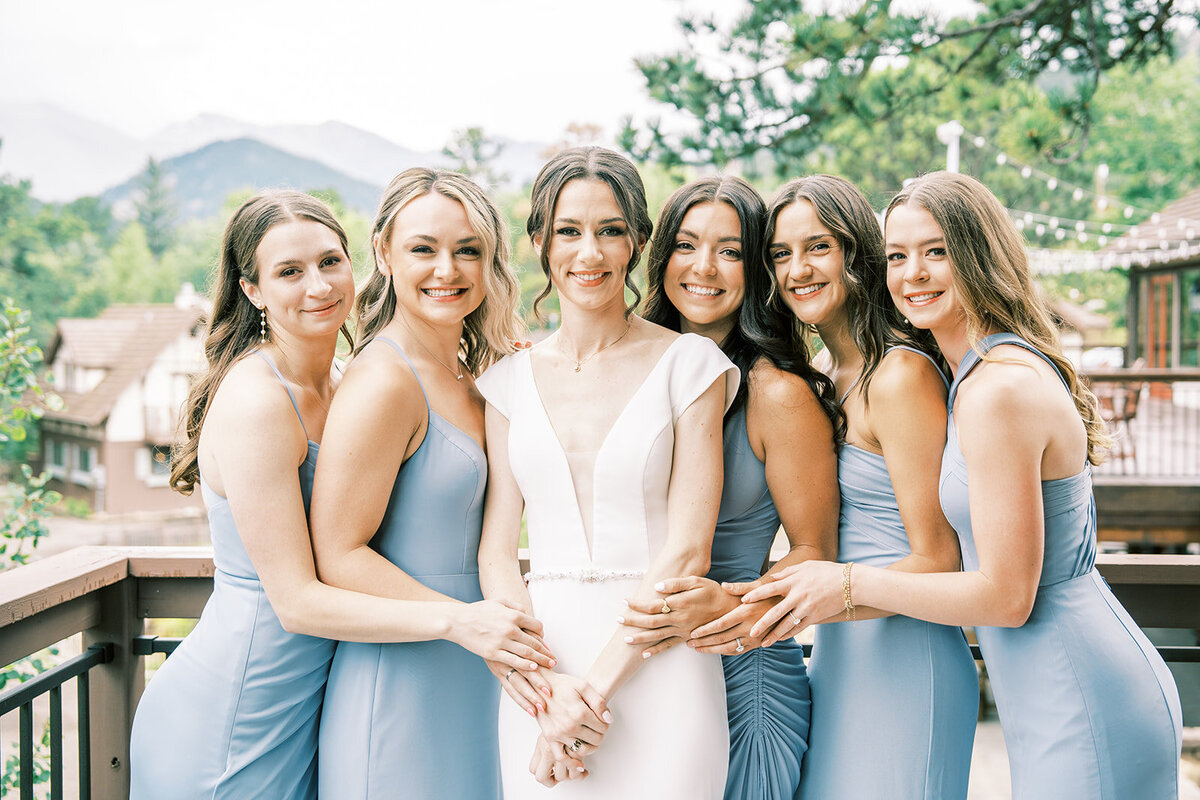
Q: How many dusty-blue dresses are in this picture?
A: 5